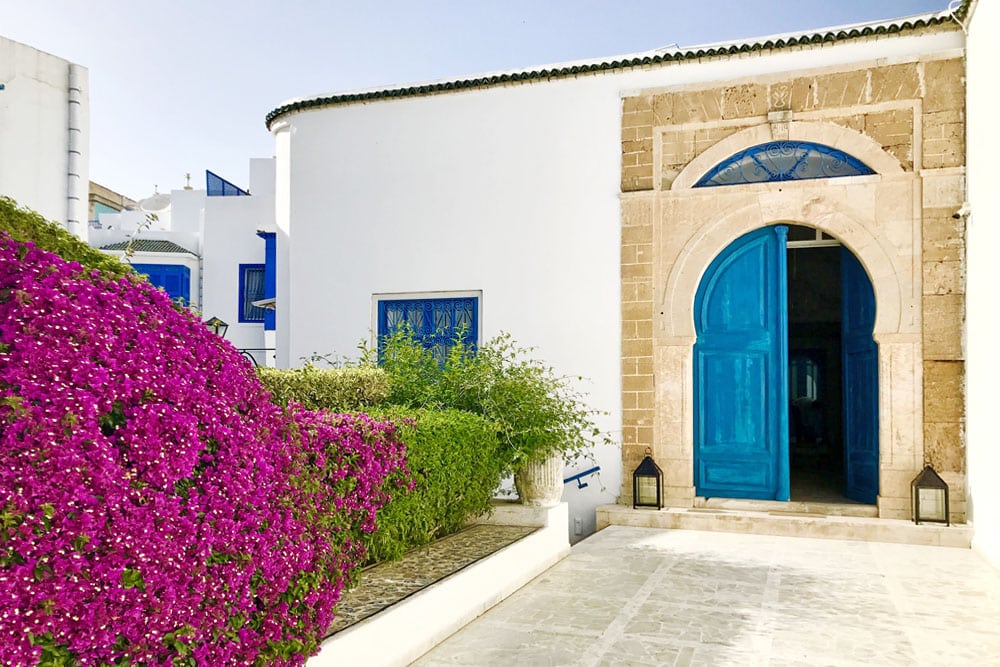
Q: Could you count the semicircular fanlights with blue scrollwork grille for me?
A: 1